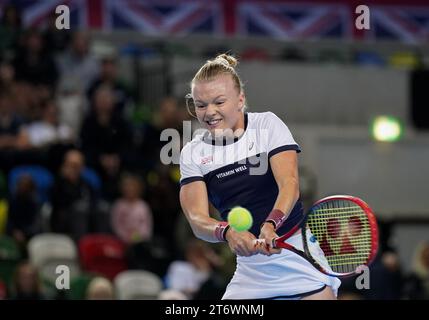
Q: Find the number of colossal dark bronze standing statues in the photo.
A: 0